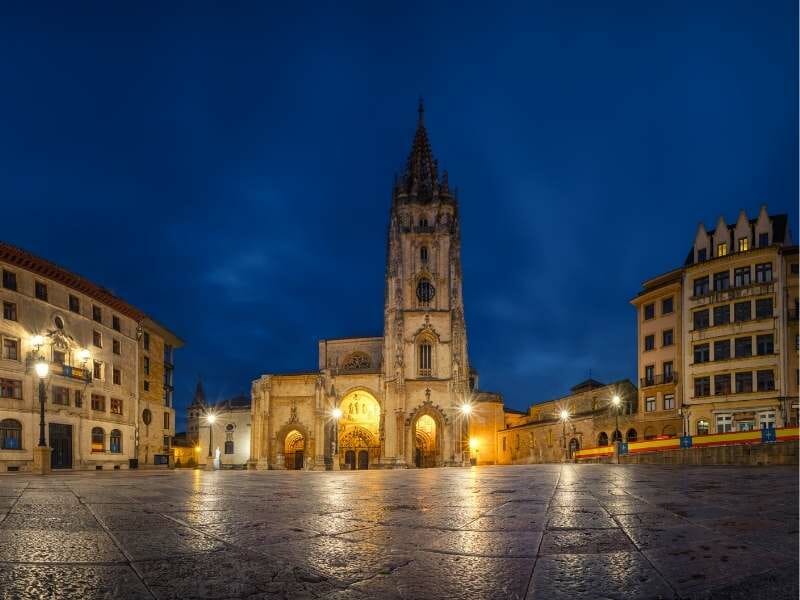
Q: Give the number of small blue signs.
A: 3